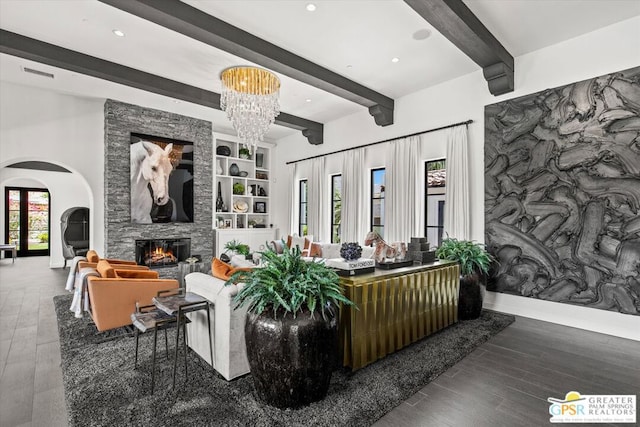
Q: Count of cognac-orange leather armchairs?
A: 2